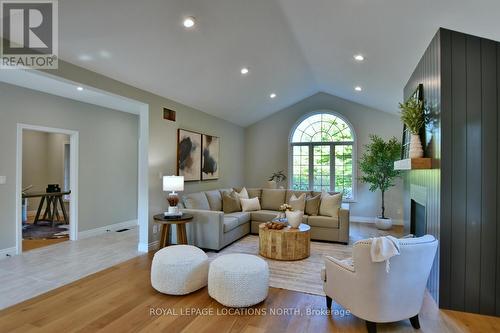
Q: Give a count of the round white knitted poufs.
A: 2